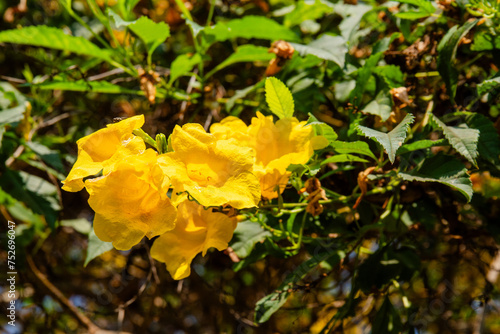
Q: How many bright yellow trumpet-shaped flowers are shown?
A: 5